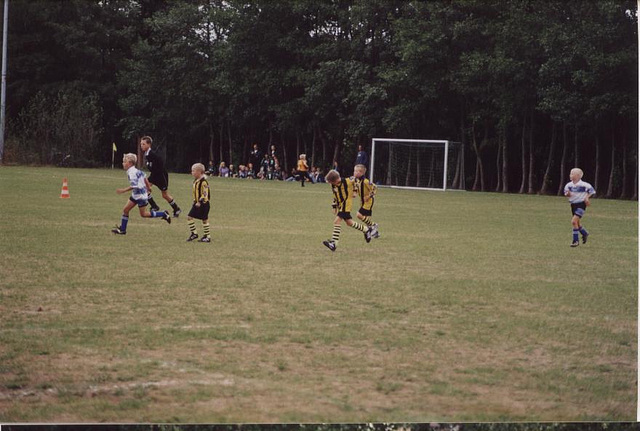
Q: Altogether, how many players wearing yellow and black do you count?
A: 3